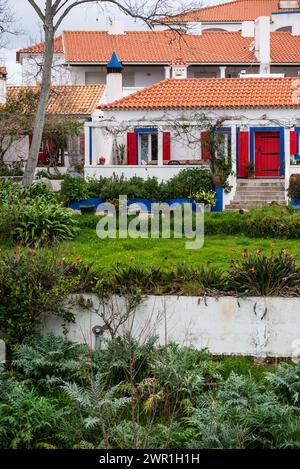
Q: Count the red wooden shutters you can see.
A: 5